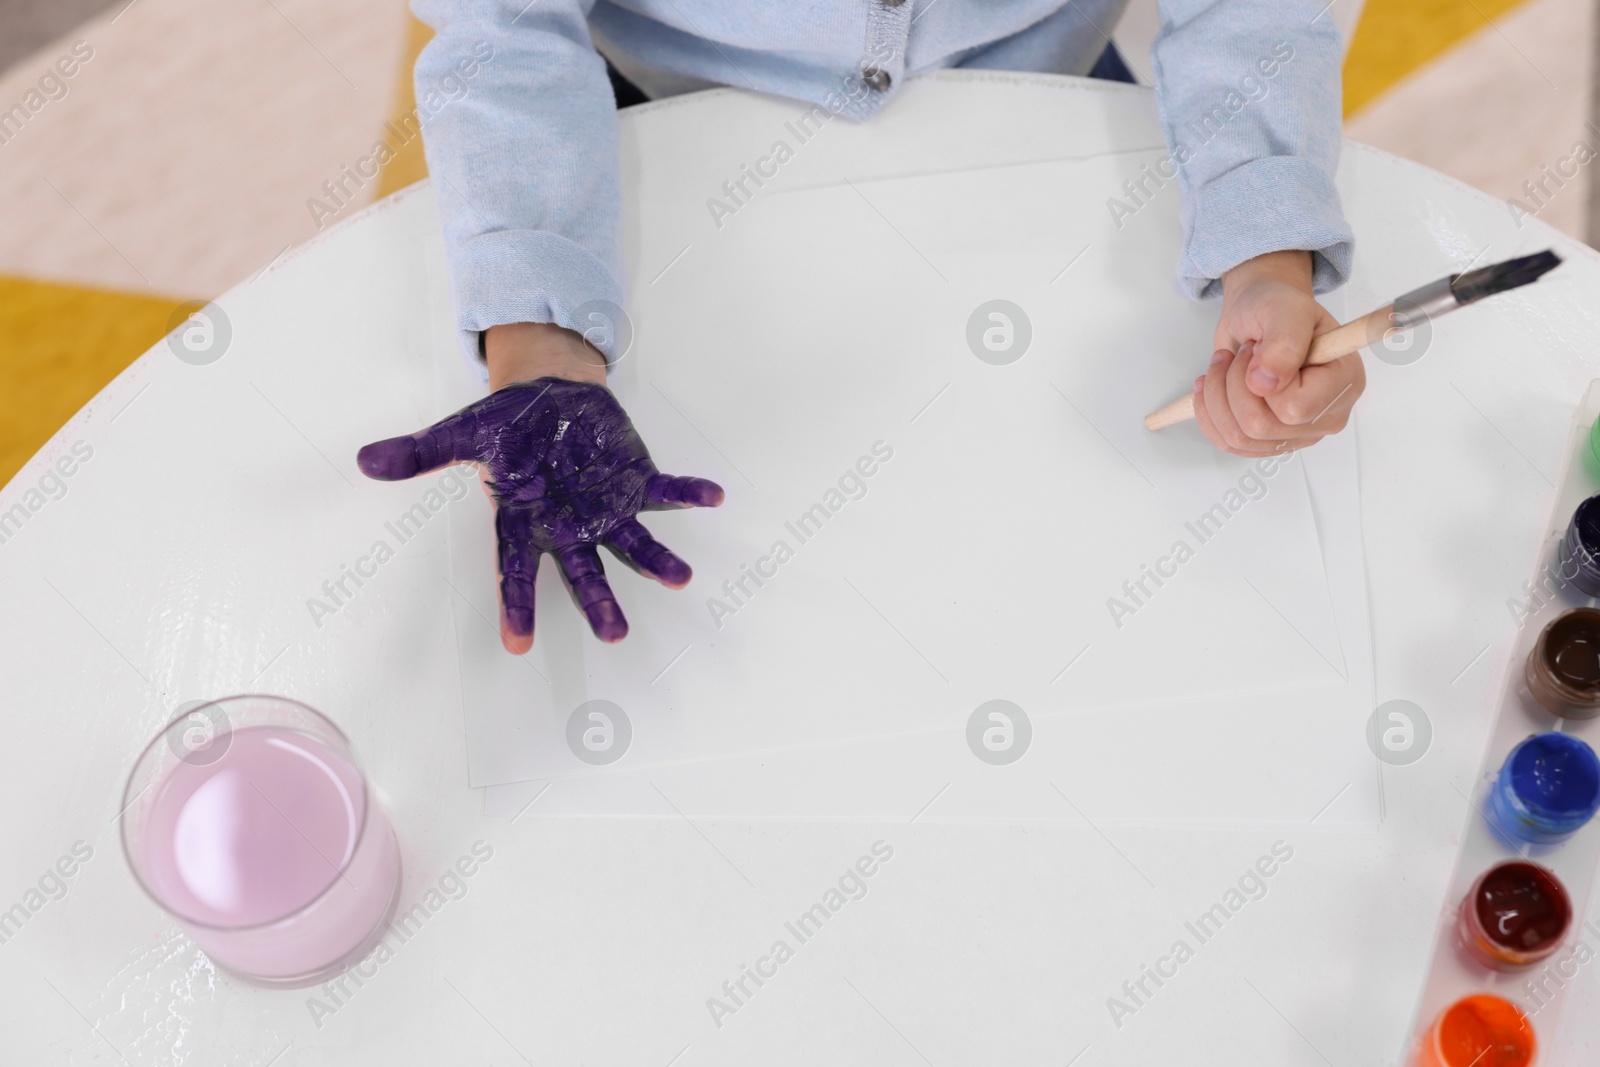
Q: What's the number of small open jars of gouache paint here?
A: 6